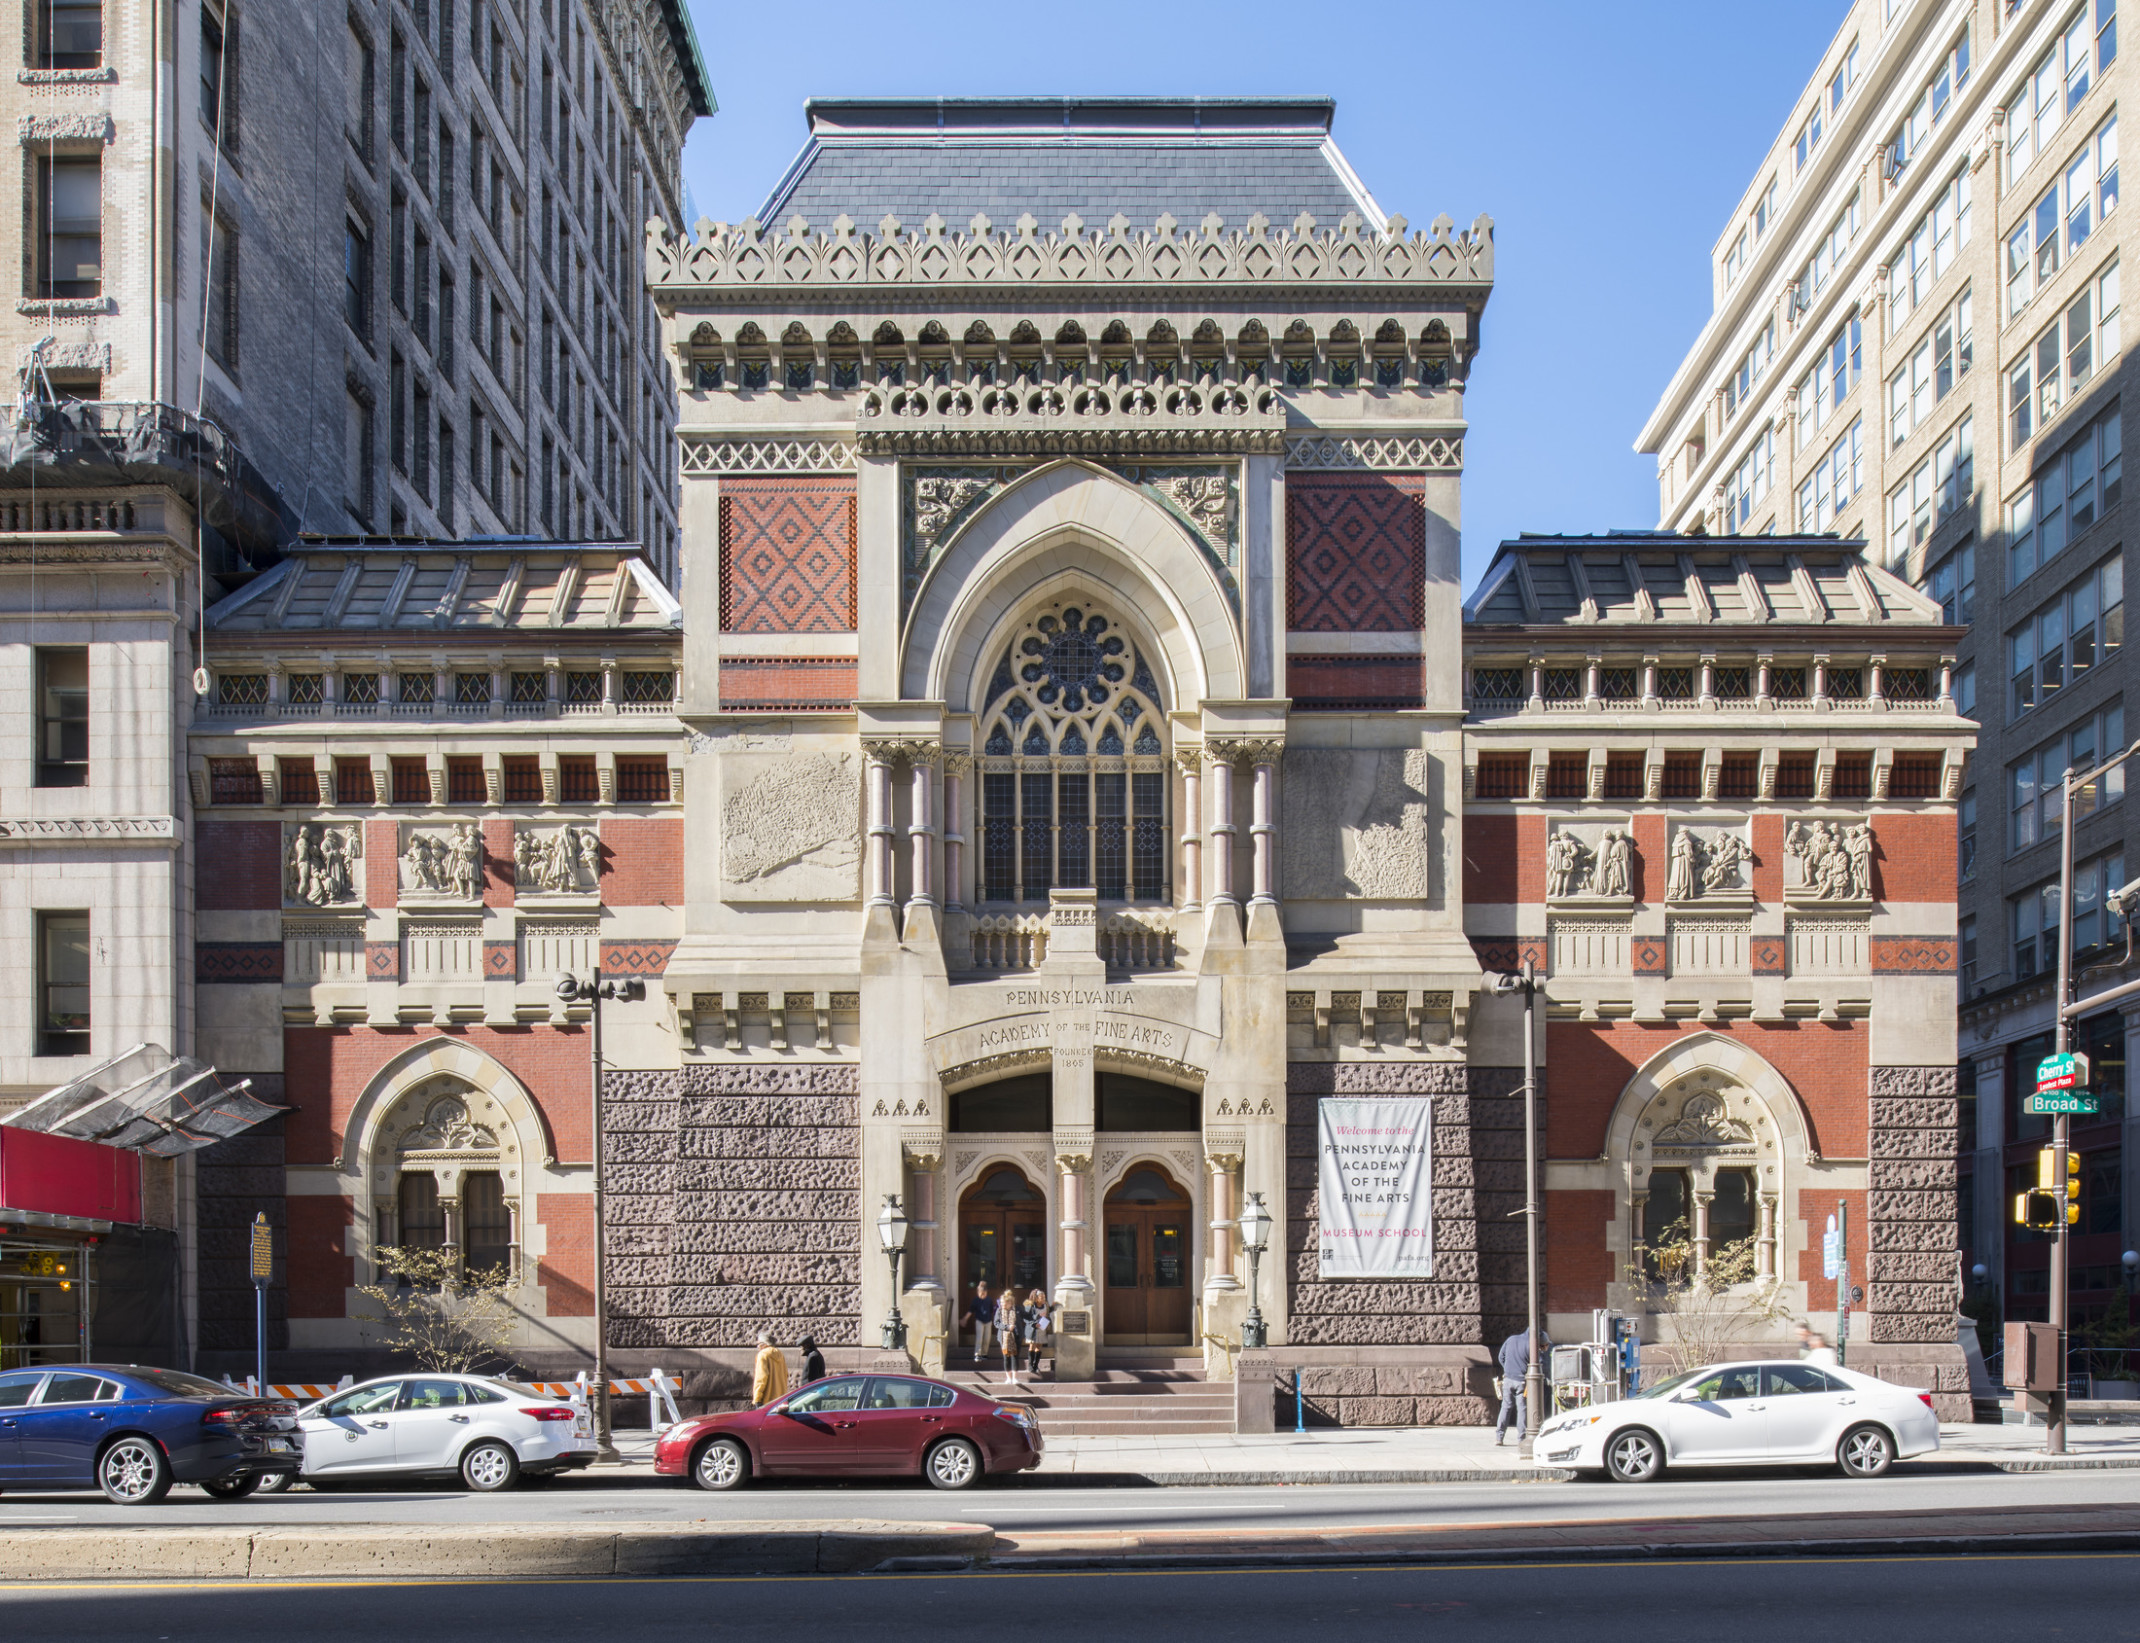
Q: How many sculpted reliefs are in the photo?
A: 6